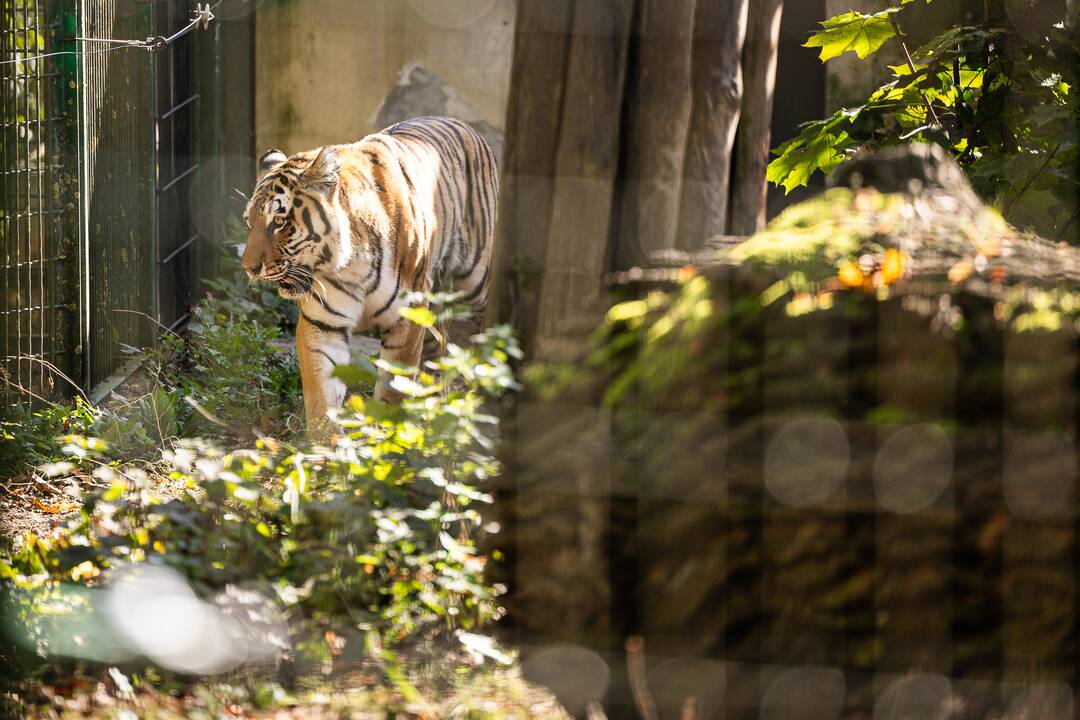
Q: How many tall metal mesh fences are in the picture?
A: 1